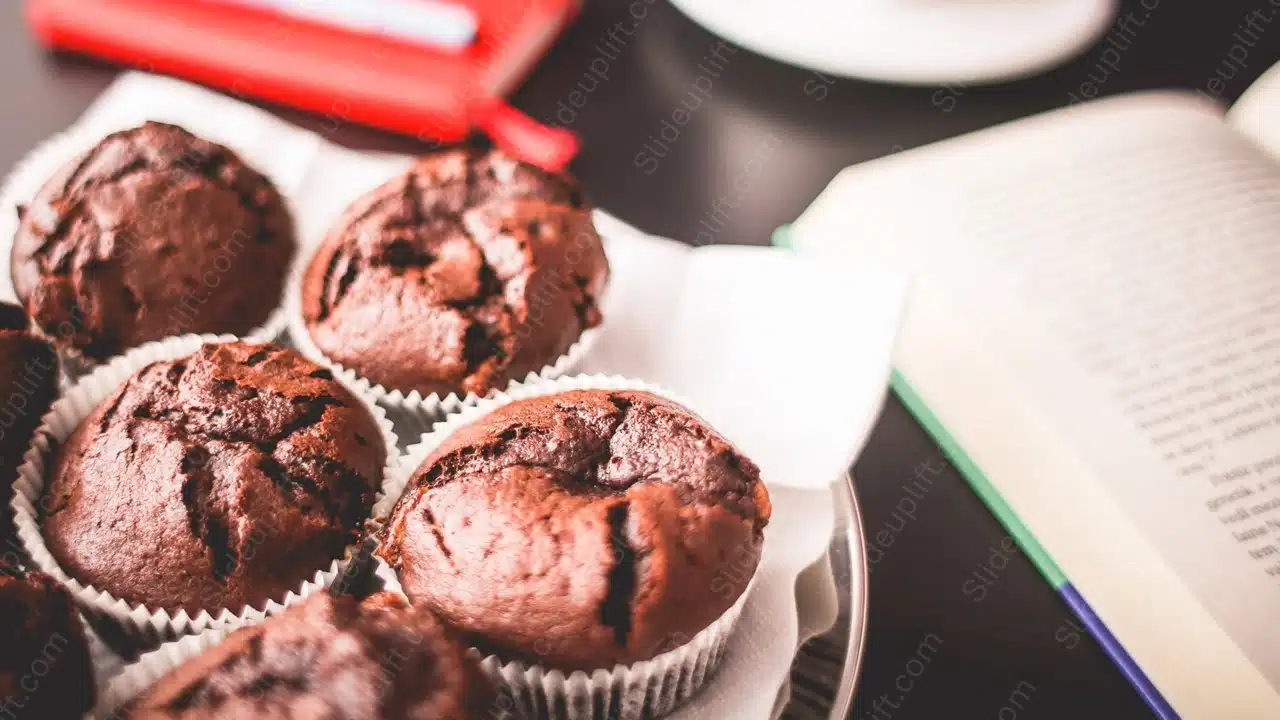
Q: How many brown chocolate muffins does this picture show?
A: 7